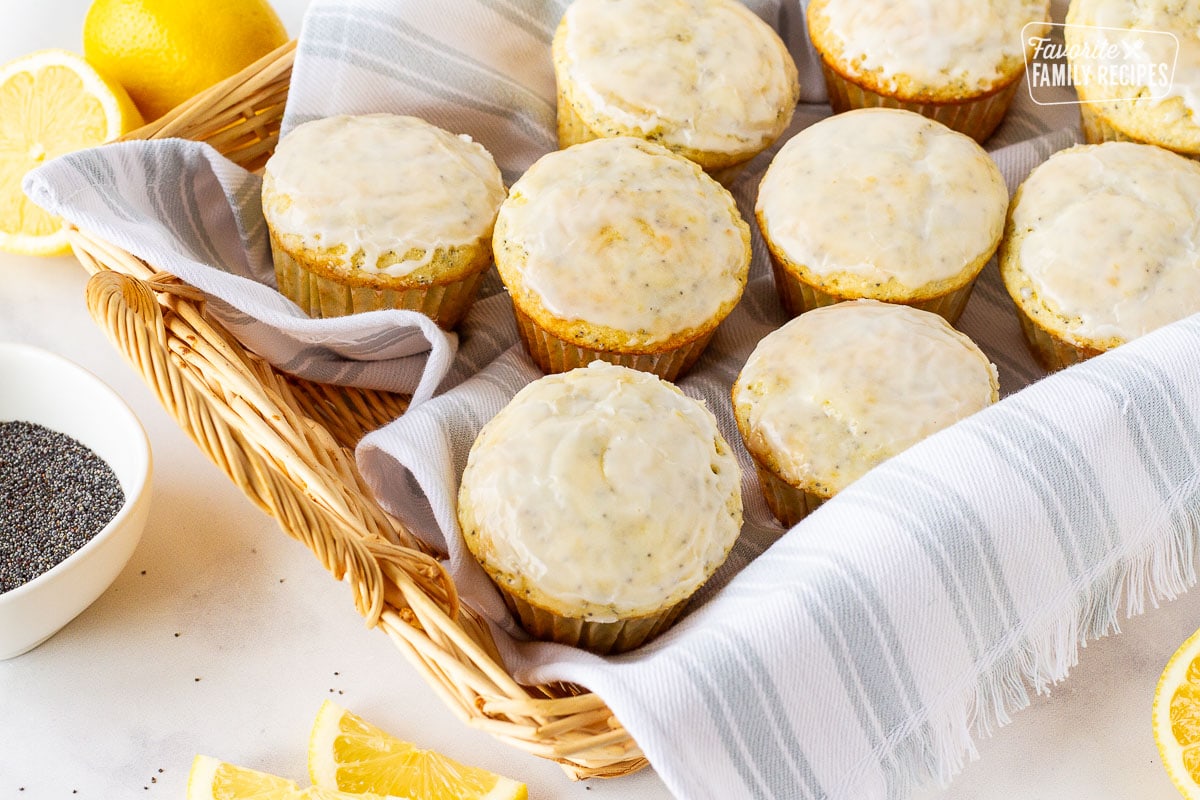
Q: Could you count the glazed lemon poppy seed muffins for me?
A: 9